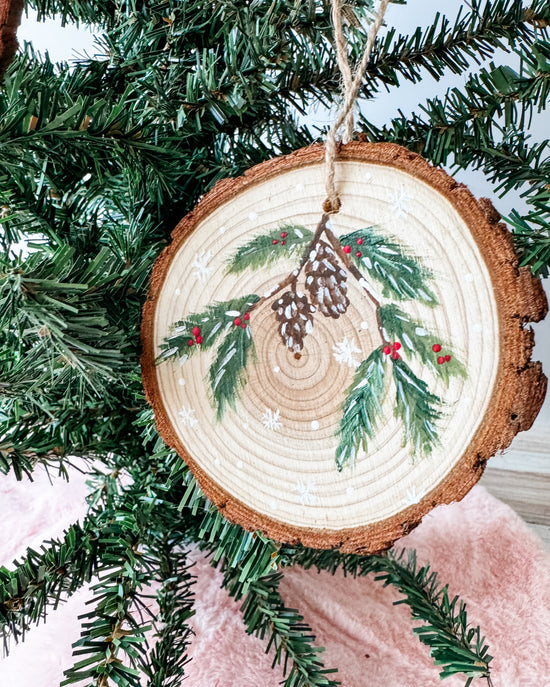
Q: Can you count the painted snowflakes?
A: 7